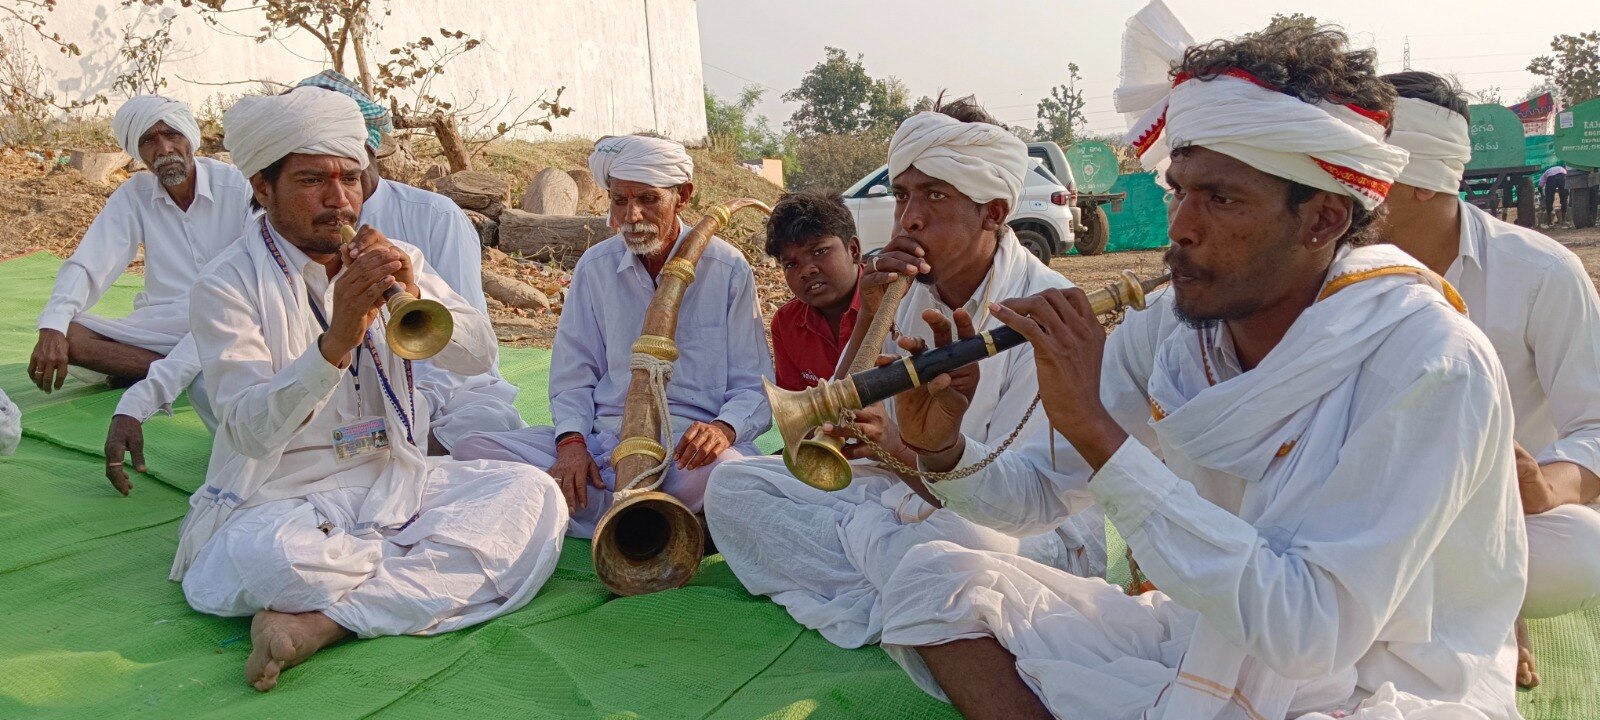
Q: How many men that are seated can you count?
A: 7